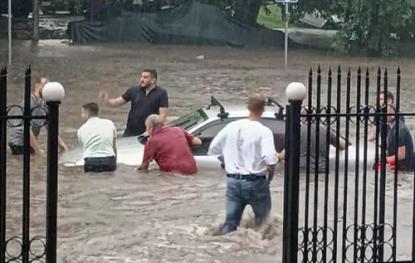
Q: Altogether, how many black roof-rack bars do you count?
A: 2